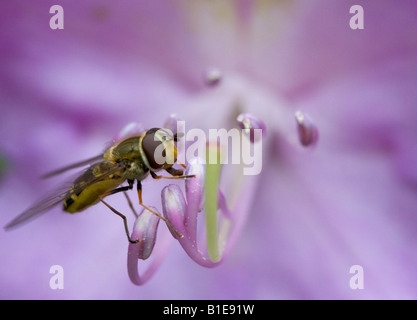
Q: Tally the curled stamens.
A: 3